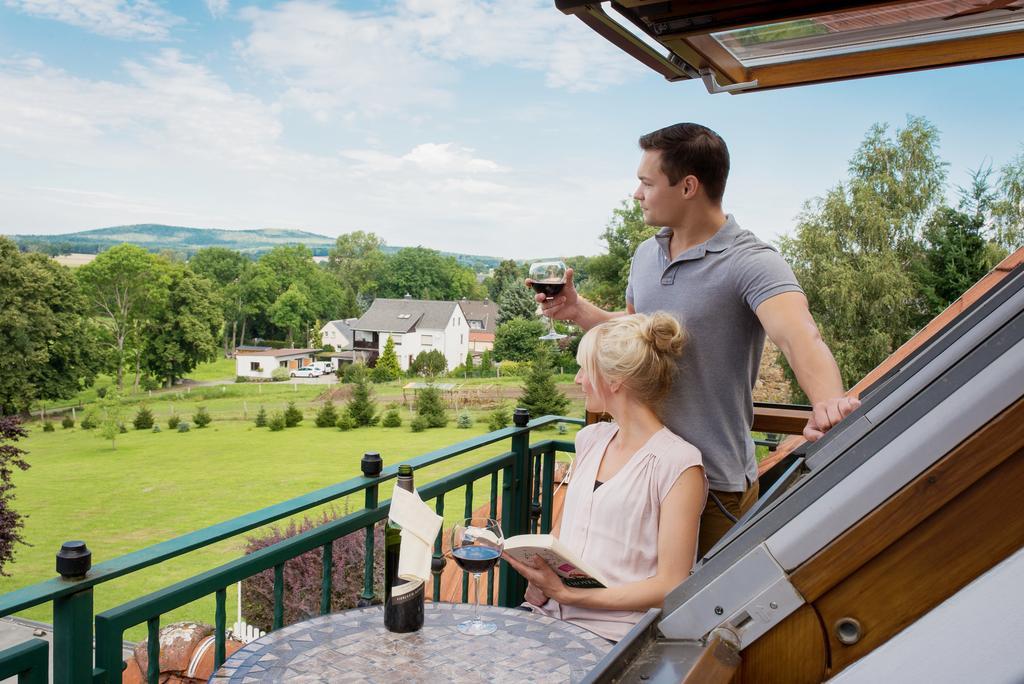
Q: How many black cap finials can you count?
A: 3